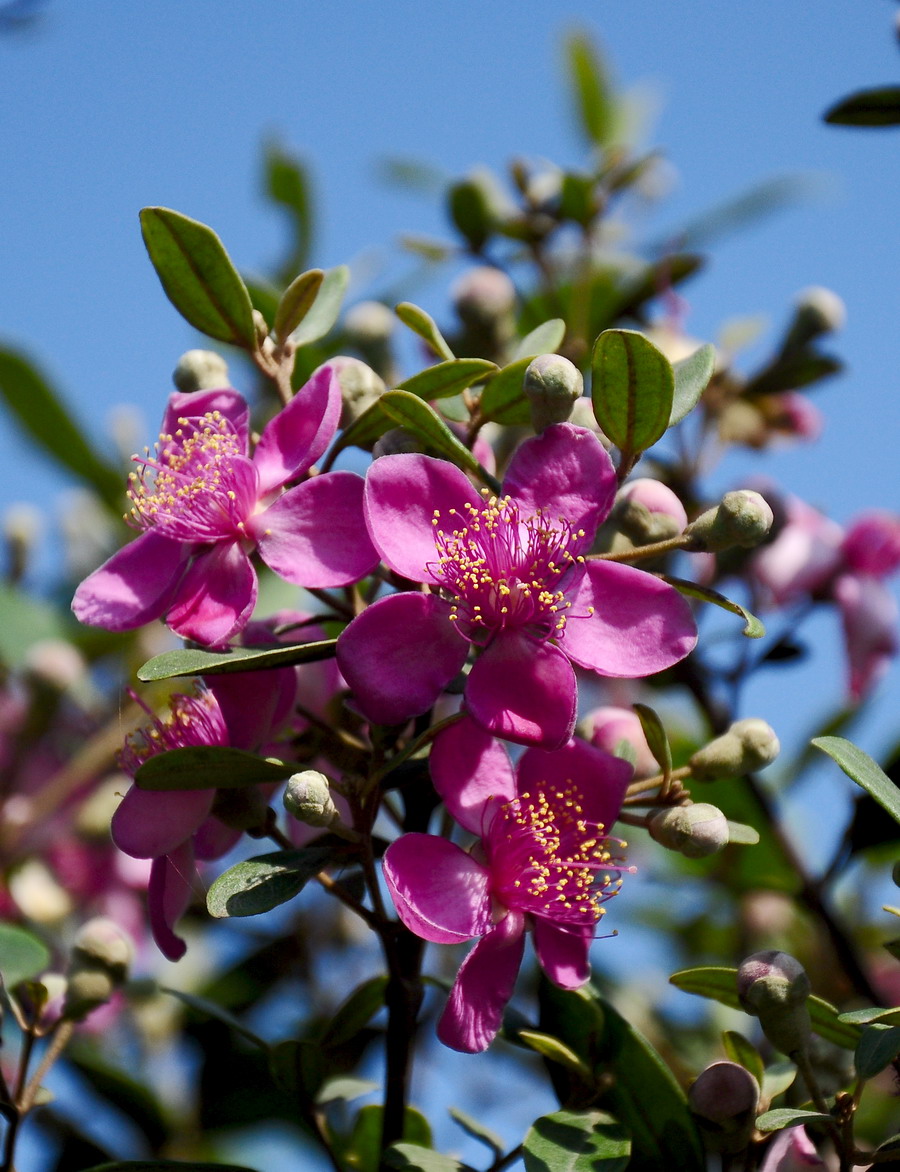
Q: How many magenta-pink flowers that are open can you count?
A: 4